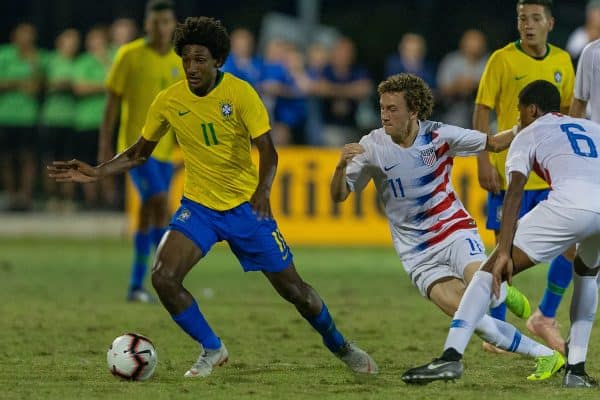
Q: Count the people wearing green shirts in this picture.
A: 4